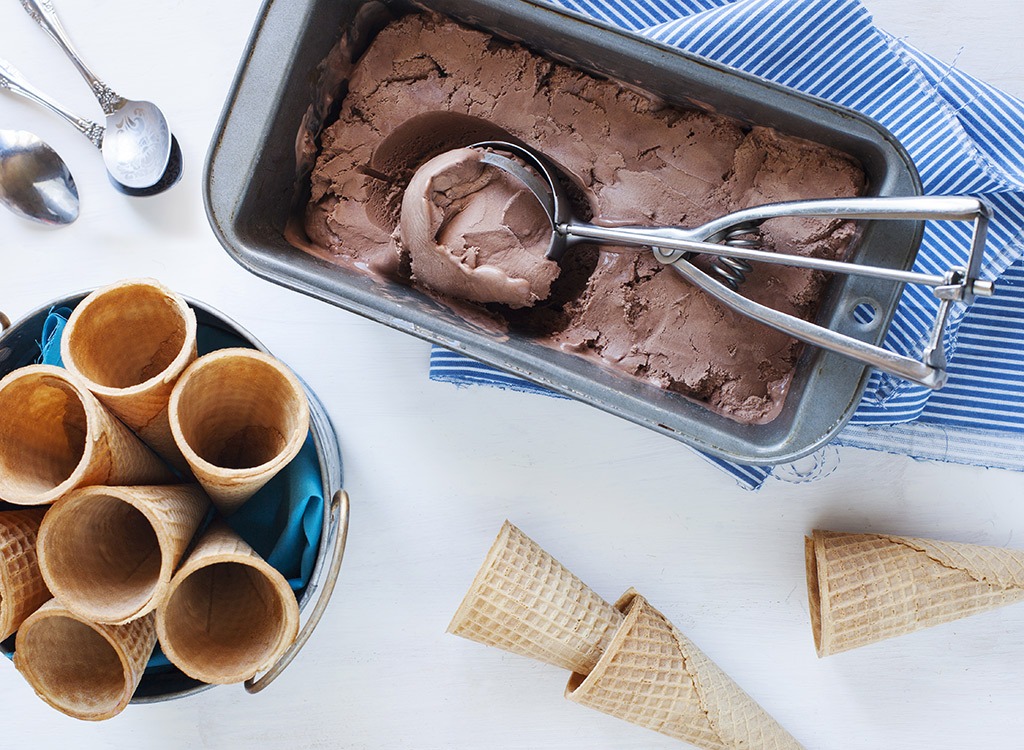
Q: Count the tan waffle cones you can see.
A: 10